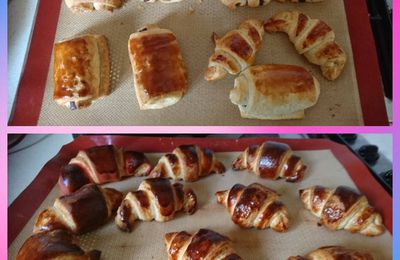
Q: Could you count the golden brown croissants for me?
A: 12